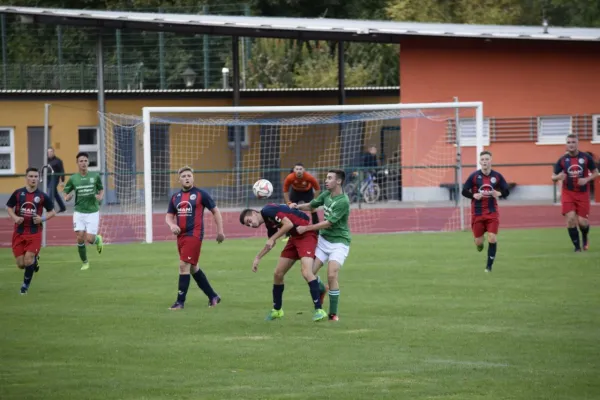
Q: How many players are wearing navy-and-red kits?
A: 5